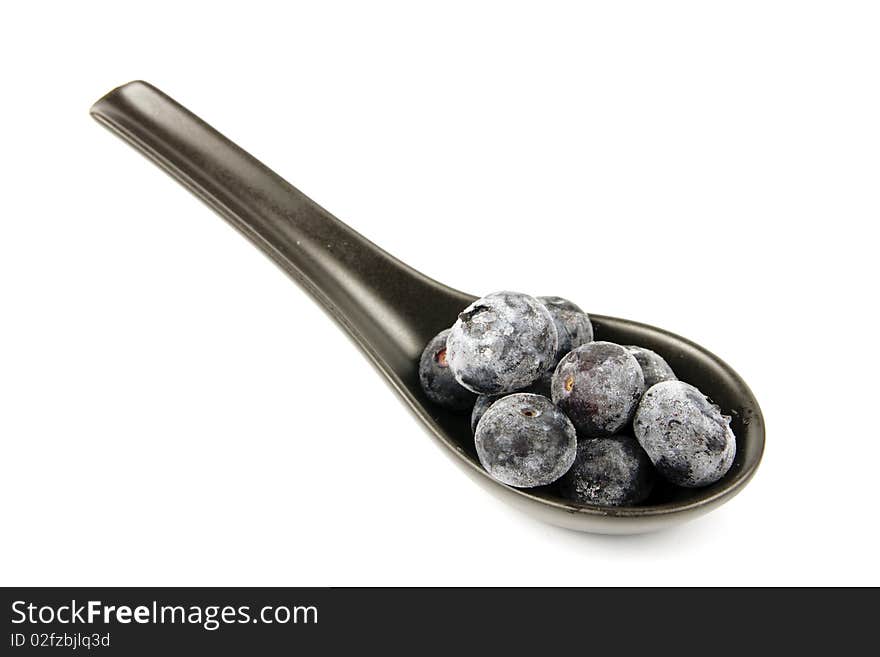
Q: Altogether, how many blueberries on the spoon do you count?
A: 9